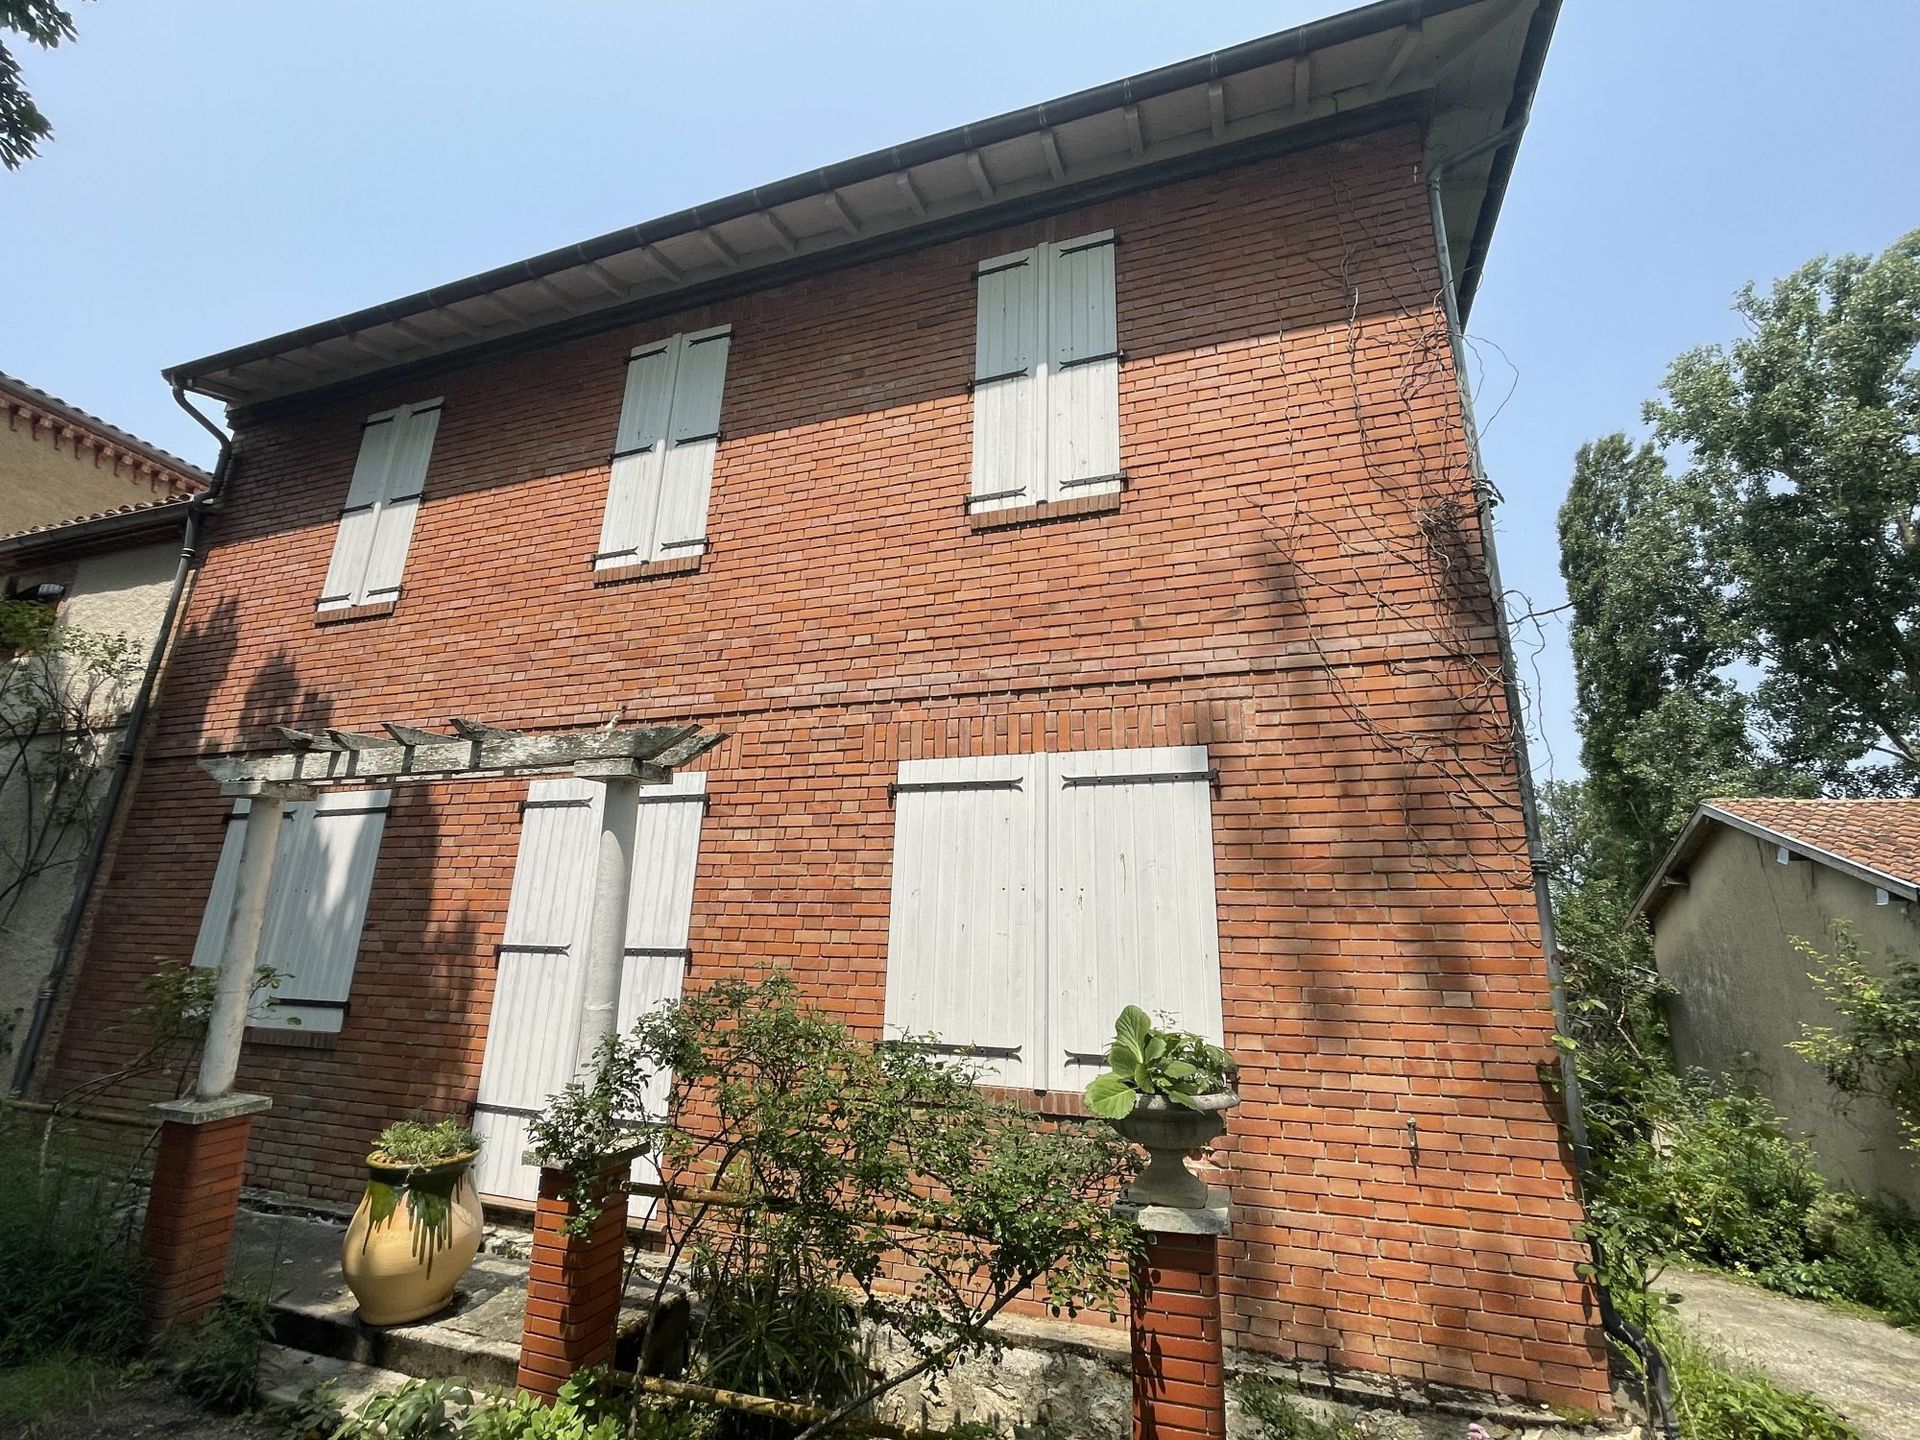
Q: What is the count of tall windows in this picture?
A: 3